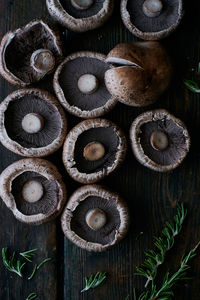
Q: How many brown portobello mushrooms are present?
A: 10